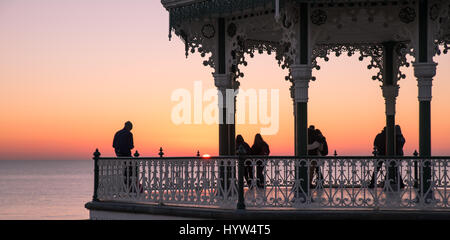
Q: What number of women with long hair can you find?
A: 2